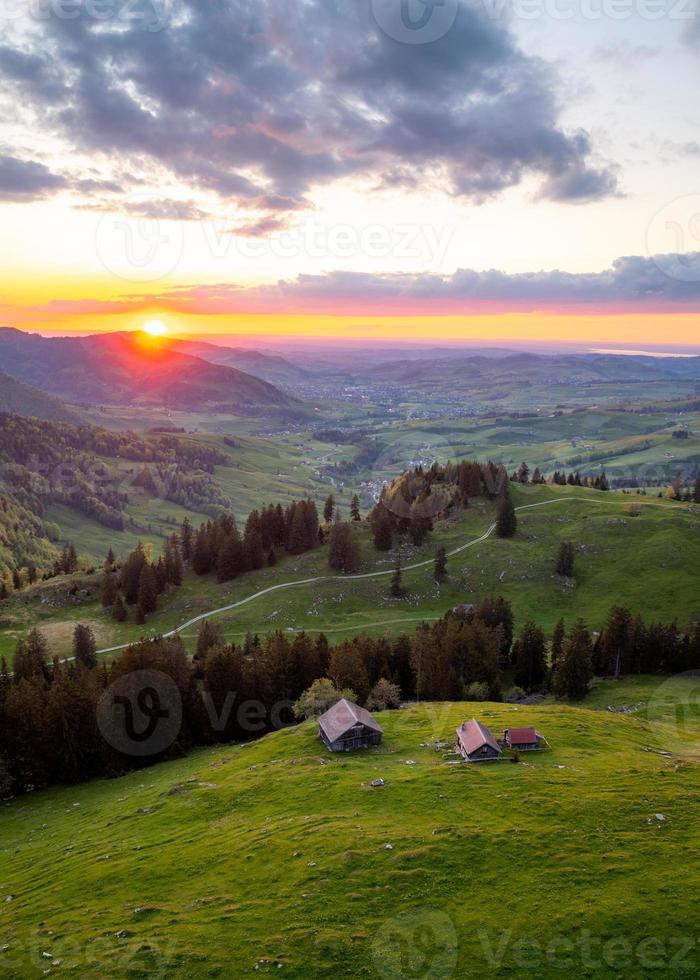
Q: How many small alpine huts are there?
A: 3